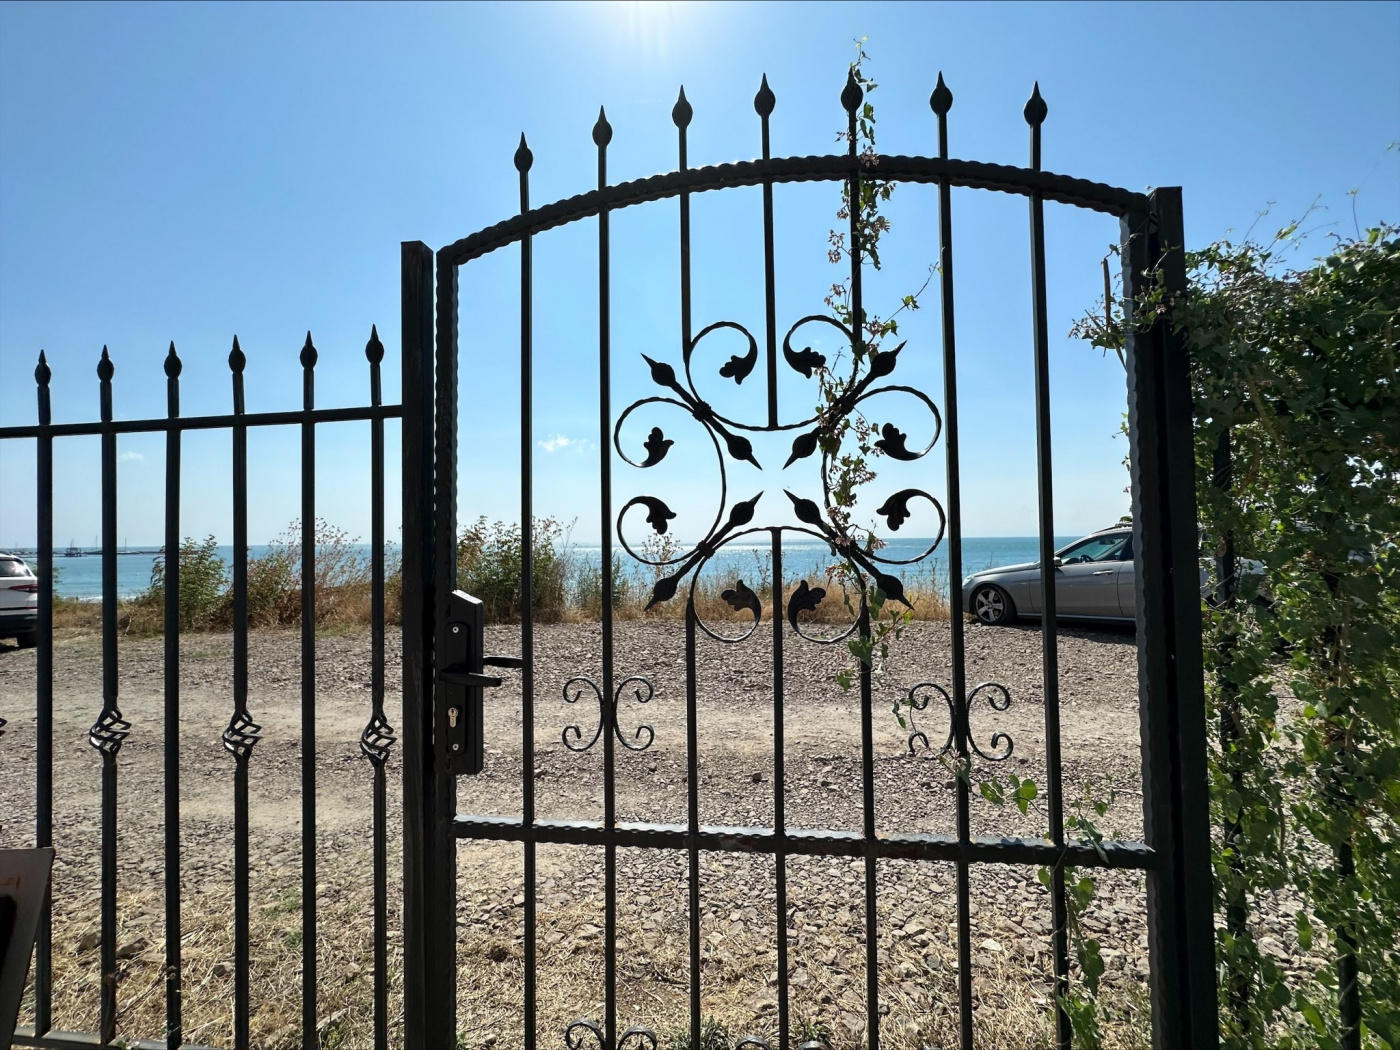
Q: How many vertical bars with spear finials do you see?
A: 13